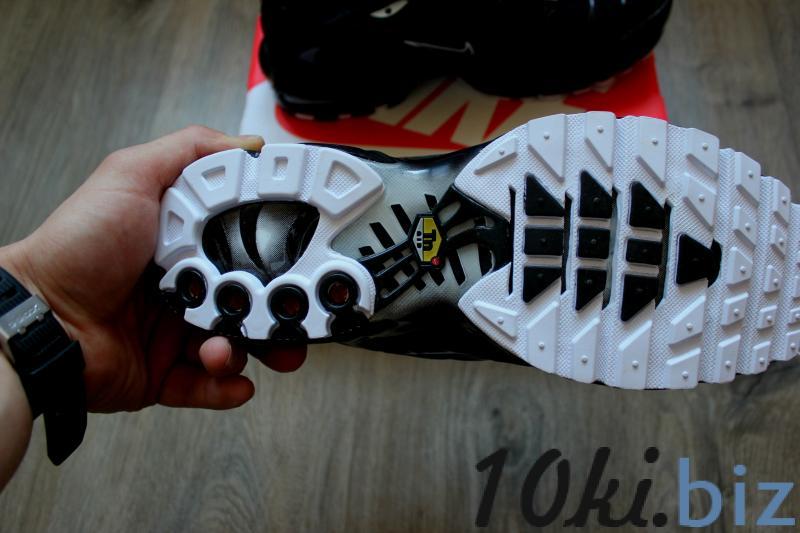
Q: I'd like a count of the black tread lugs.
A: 10